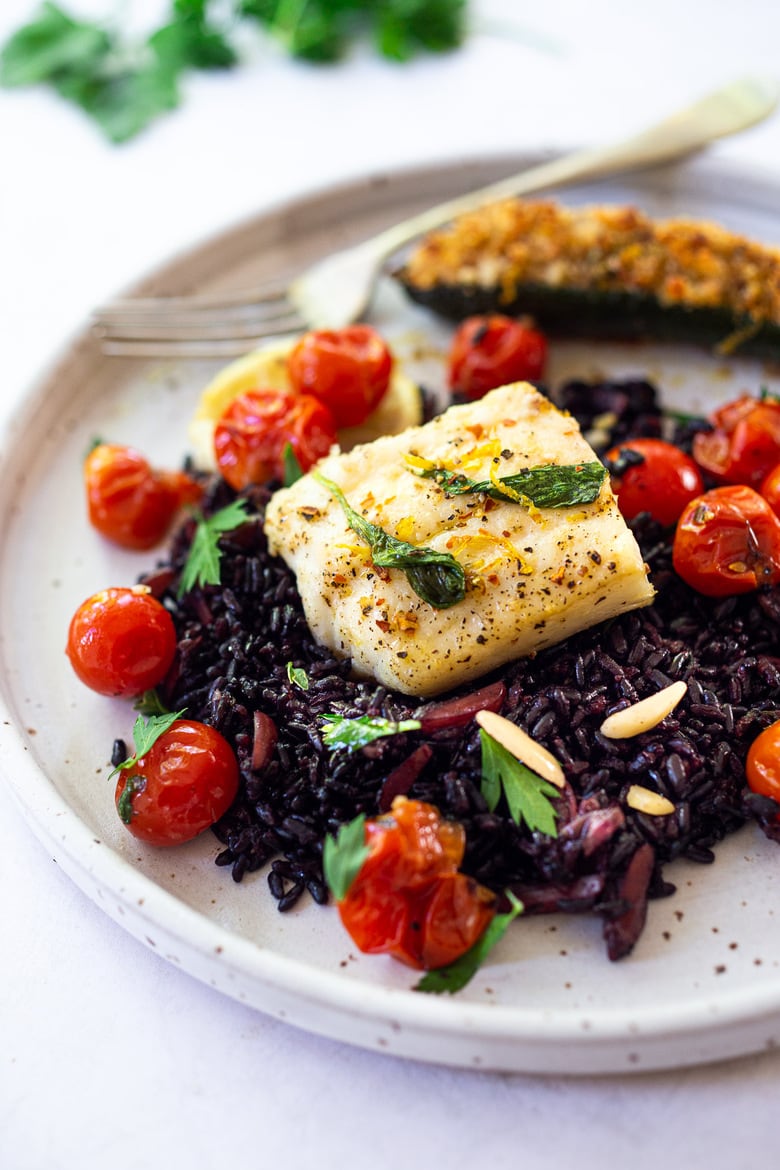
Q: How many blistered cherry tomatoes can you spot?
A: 12